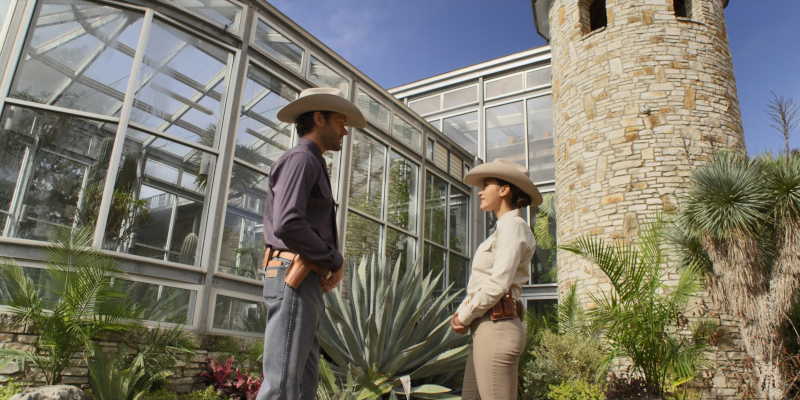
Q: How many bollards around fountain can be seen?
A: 0